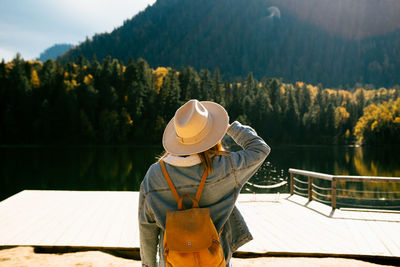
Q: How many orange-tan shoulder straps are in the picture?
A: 2